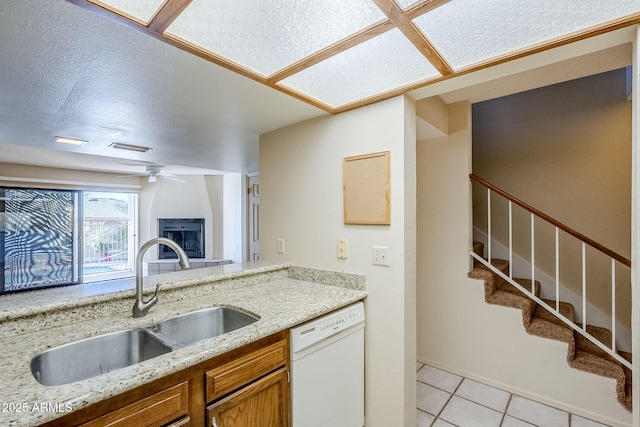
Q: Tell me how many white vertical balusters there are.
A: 6